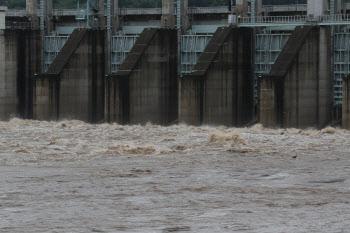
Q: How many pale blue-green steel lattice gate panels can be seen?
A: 5